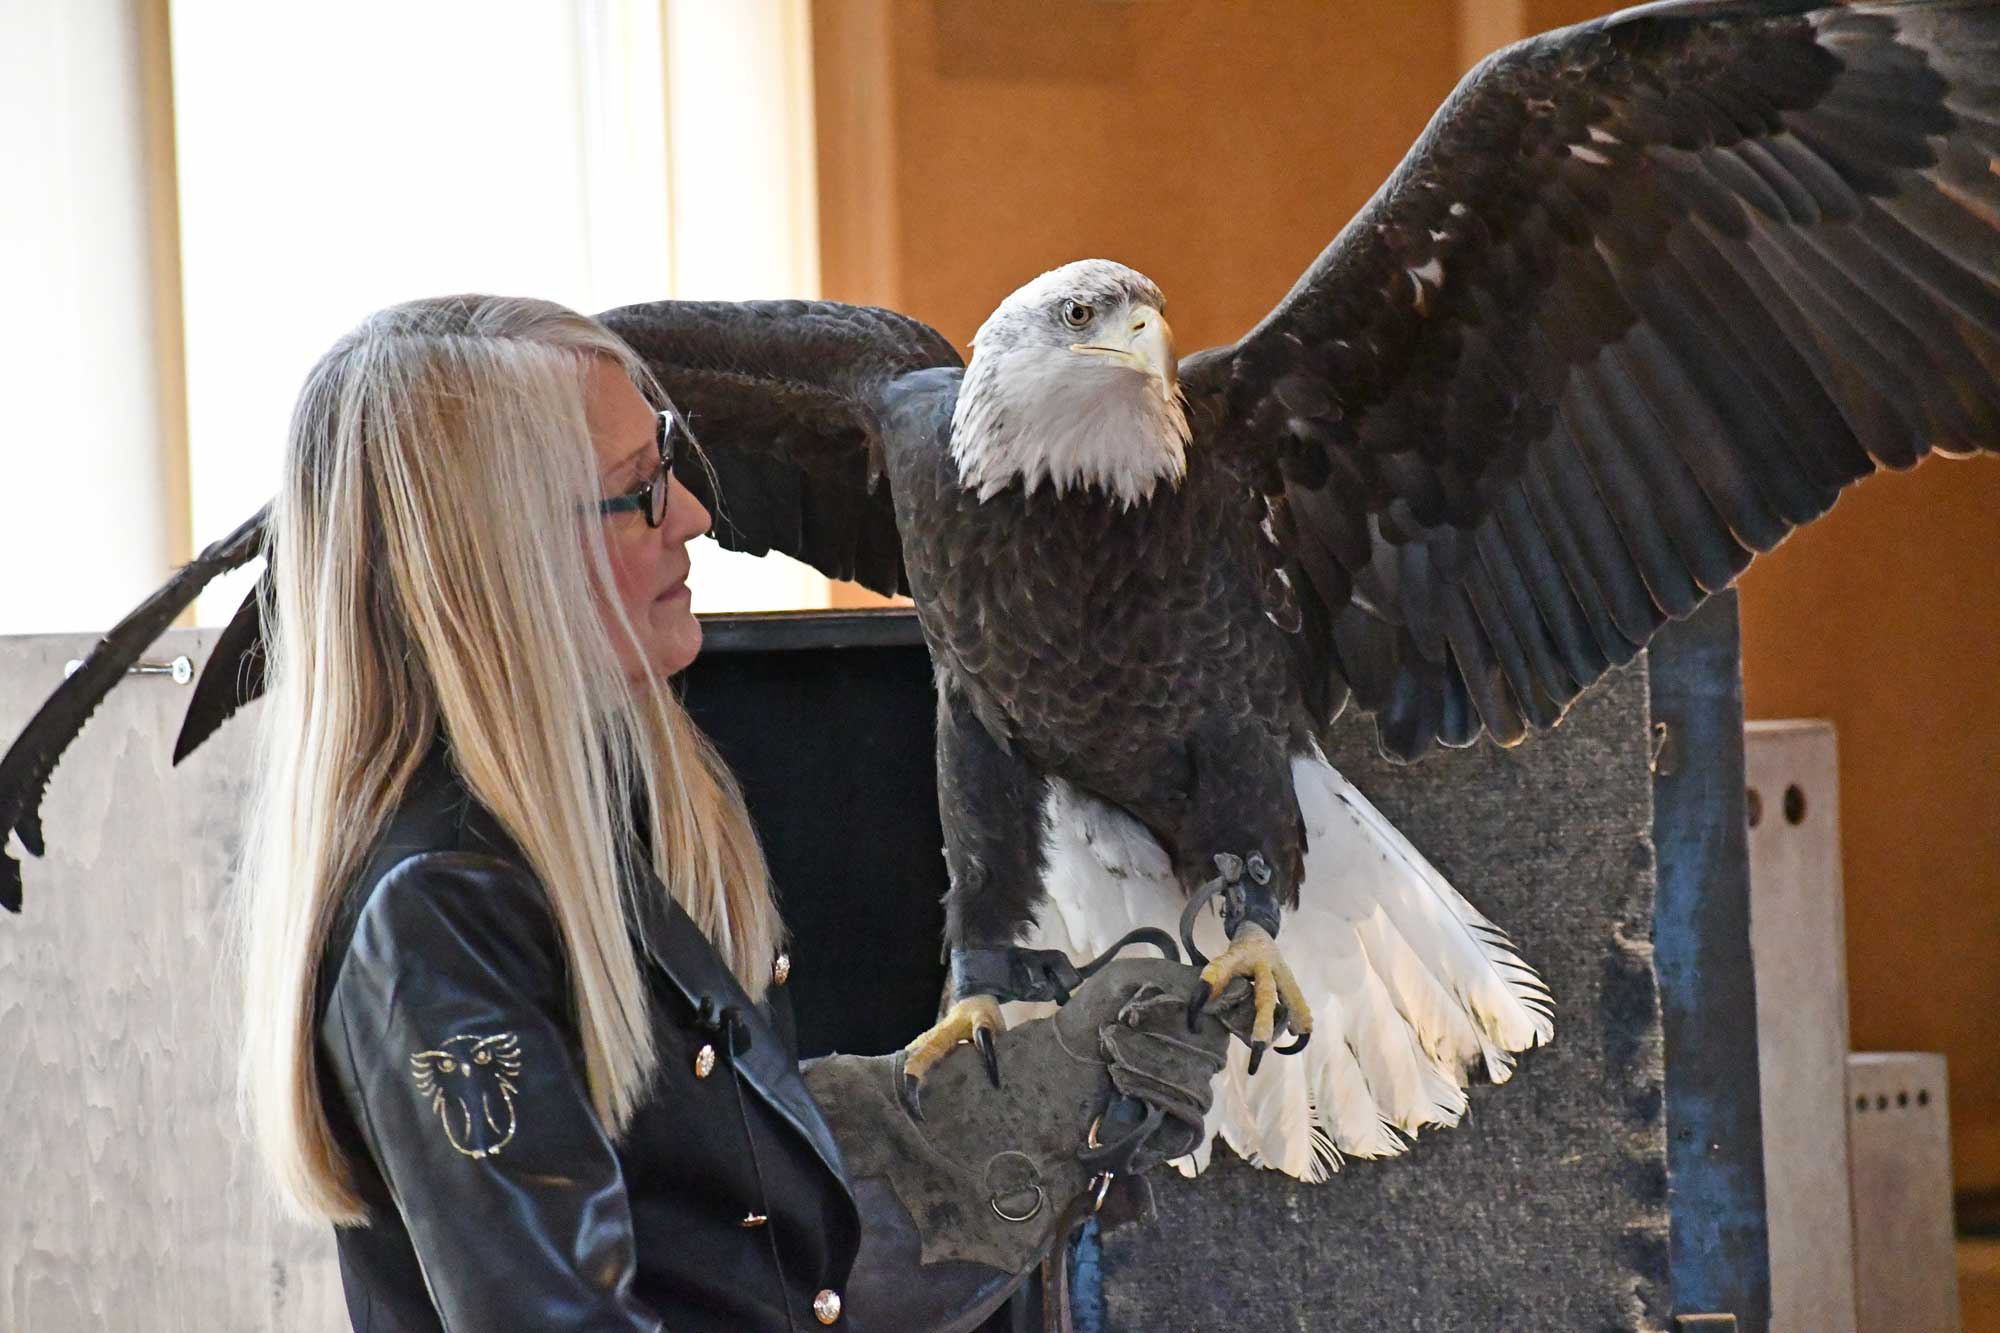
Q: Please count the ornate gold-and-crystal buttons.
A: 4